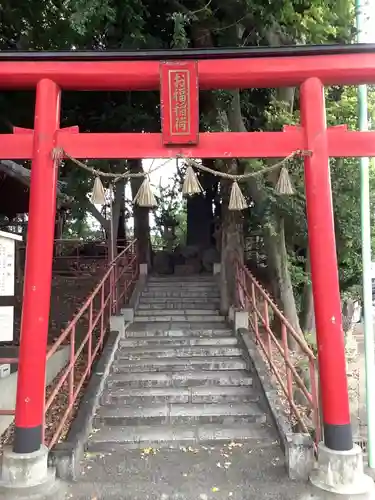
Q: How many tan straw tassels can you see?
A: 5